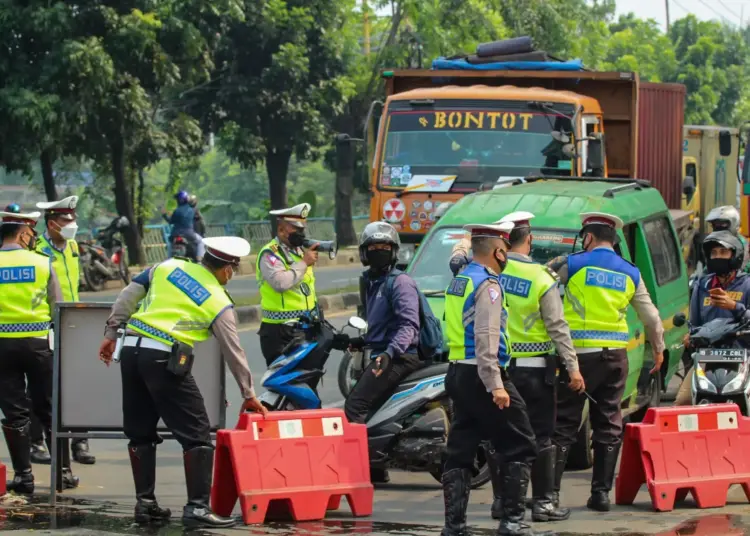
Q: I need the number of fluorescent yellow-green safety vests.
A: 7